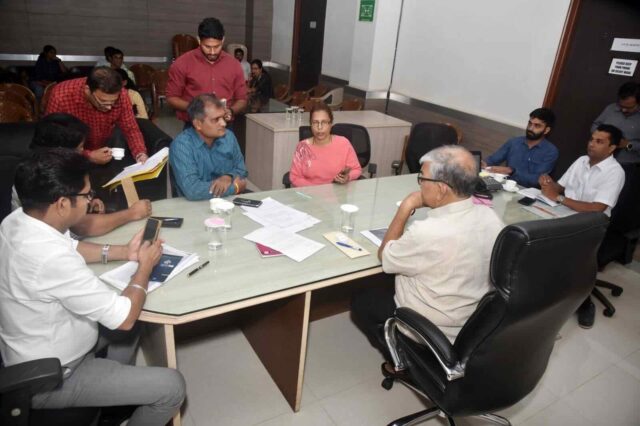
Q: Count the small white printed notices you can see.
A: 2